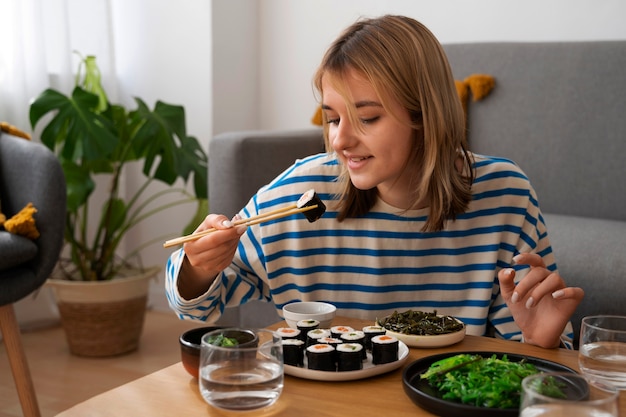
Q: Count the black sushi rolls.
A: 12